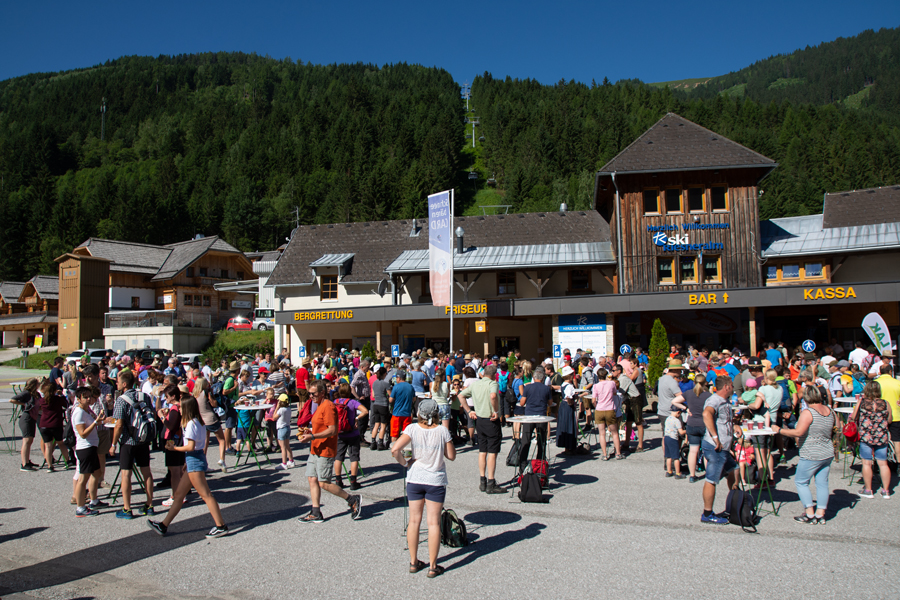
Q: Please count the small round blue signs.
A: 2